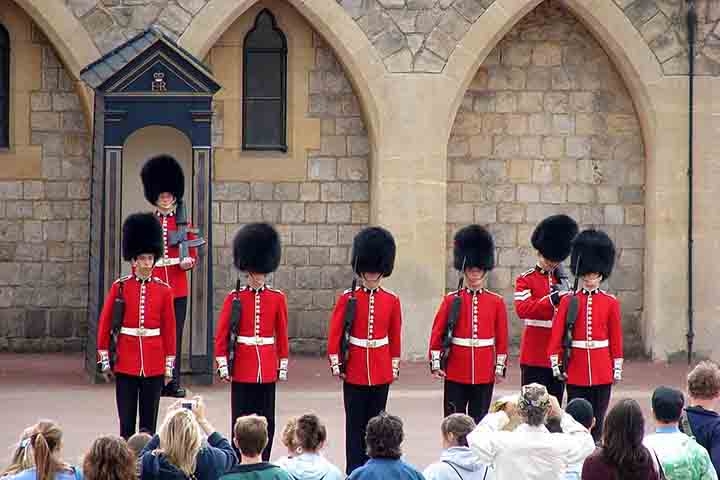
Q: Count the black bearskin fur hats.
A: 7